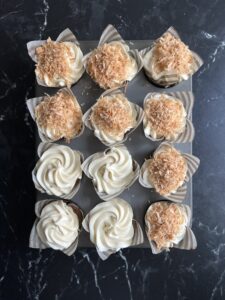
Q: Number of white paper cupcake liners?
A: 12